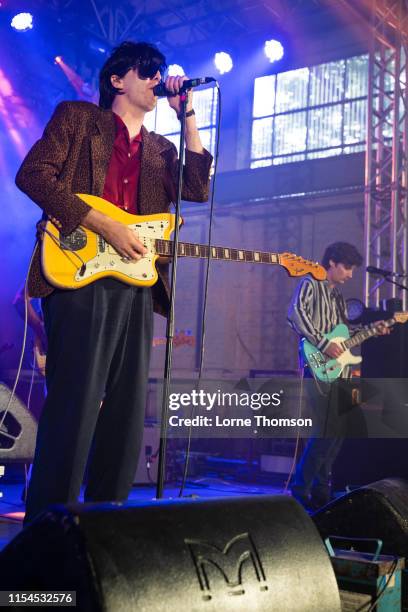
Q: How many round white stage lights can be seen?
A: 4